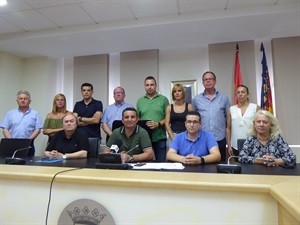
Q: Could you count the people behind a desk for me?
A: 12